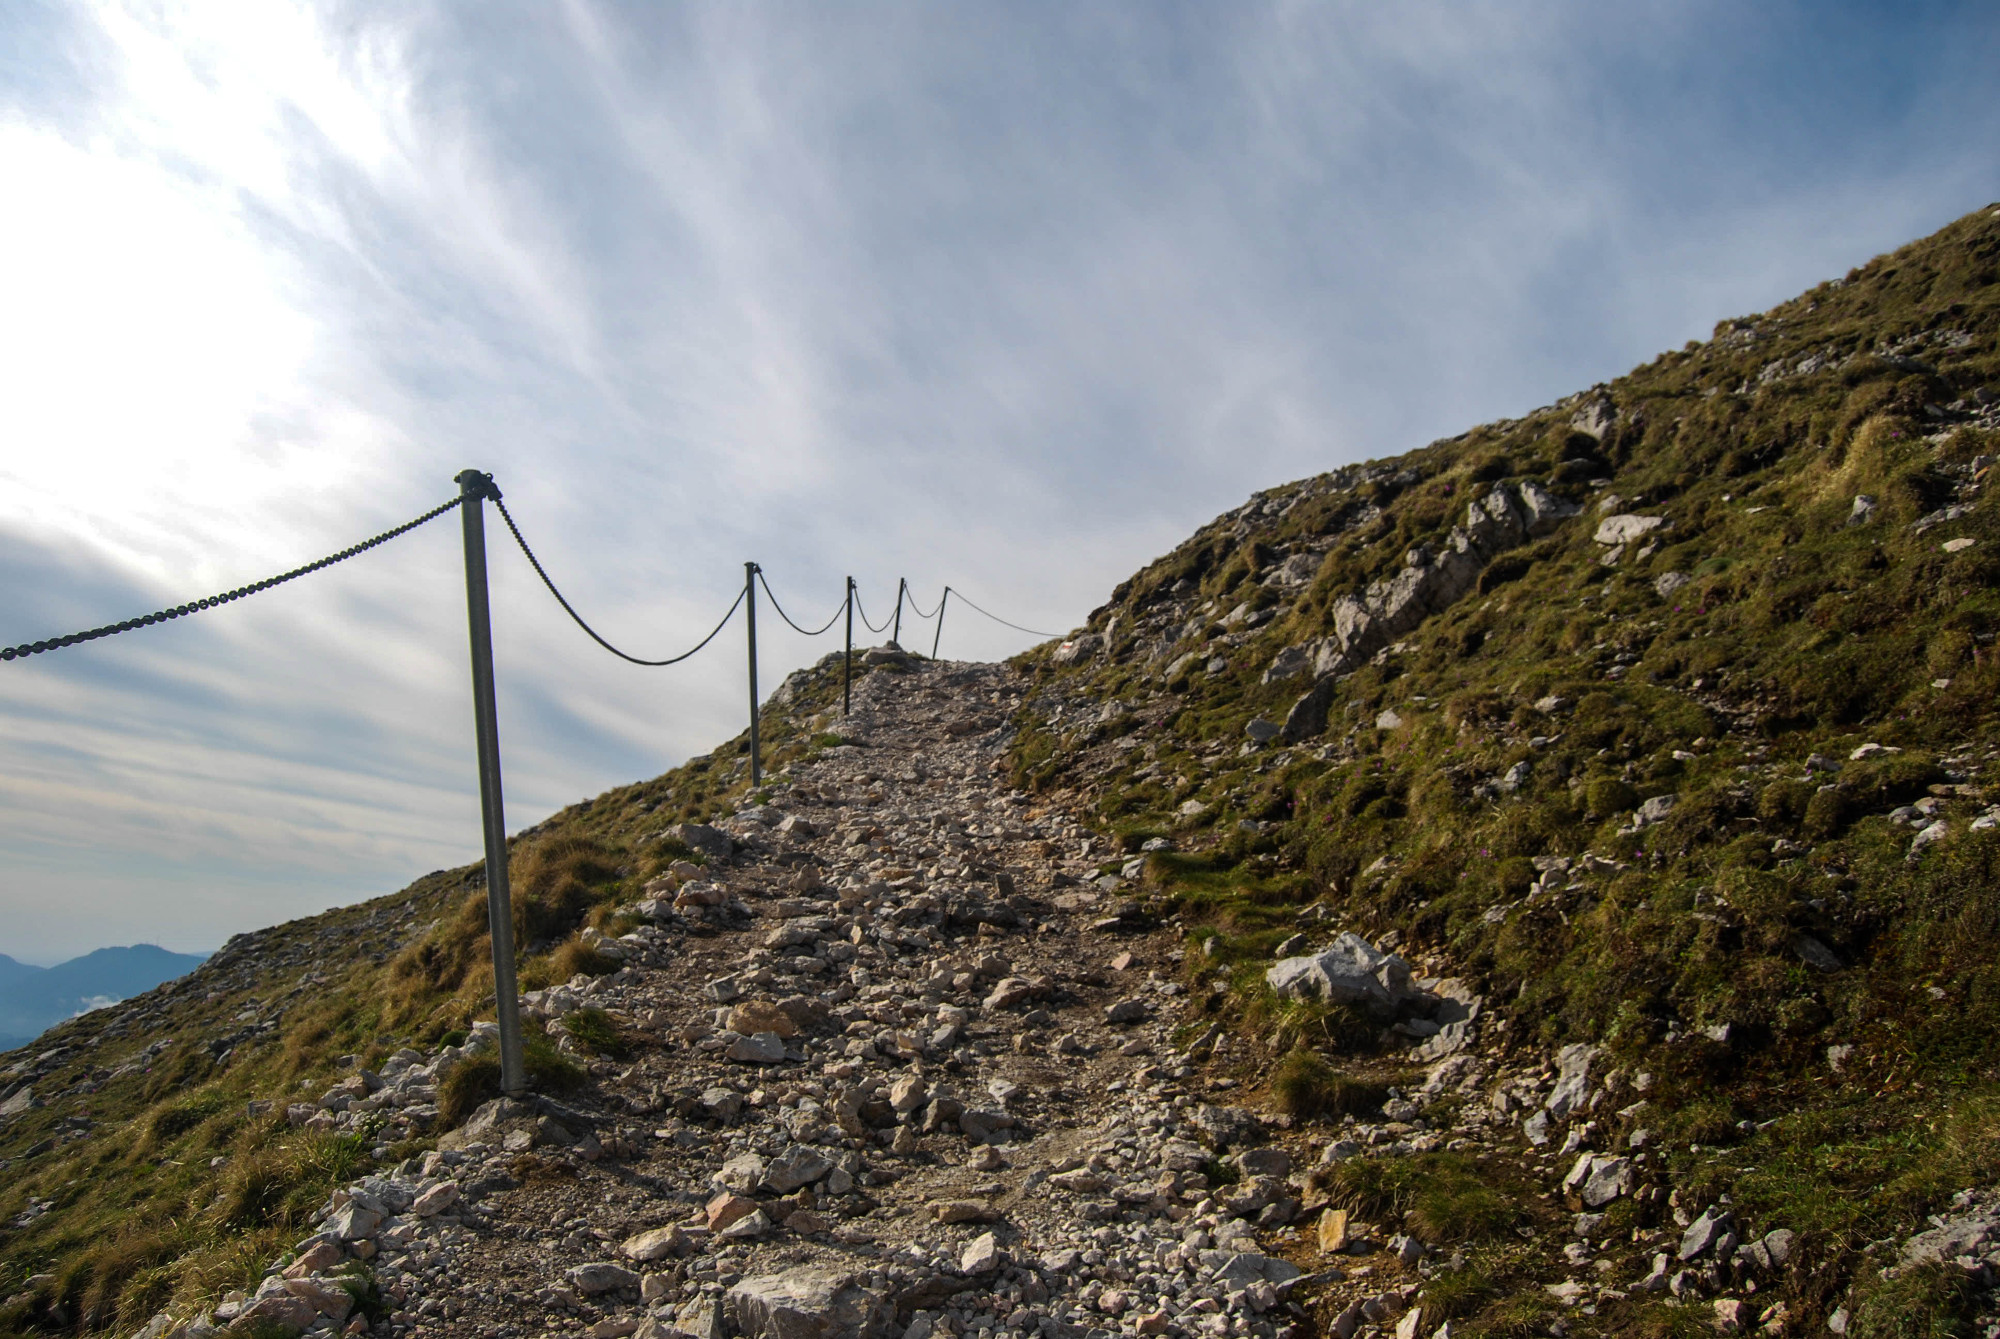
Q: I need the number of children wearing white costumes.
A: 0